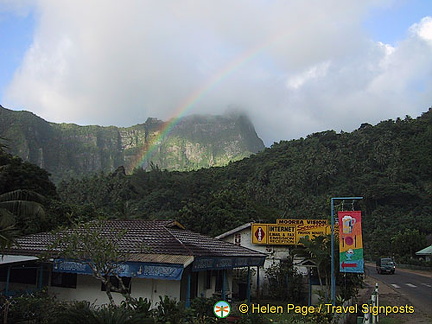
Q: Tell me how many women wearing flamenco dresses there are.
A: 0